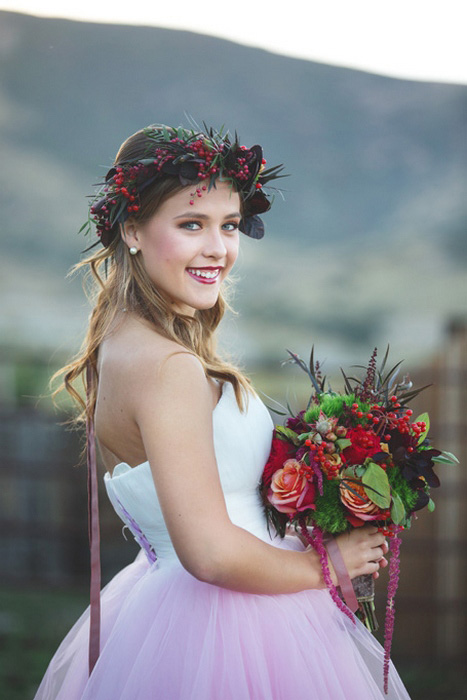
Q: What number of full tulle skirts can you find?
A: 1